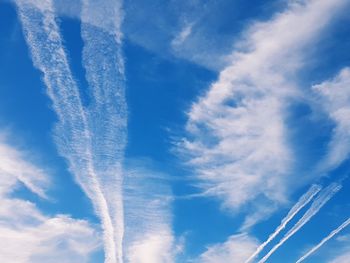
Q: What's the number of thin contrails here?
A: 3